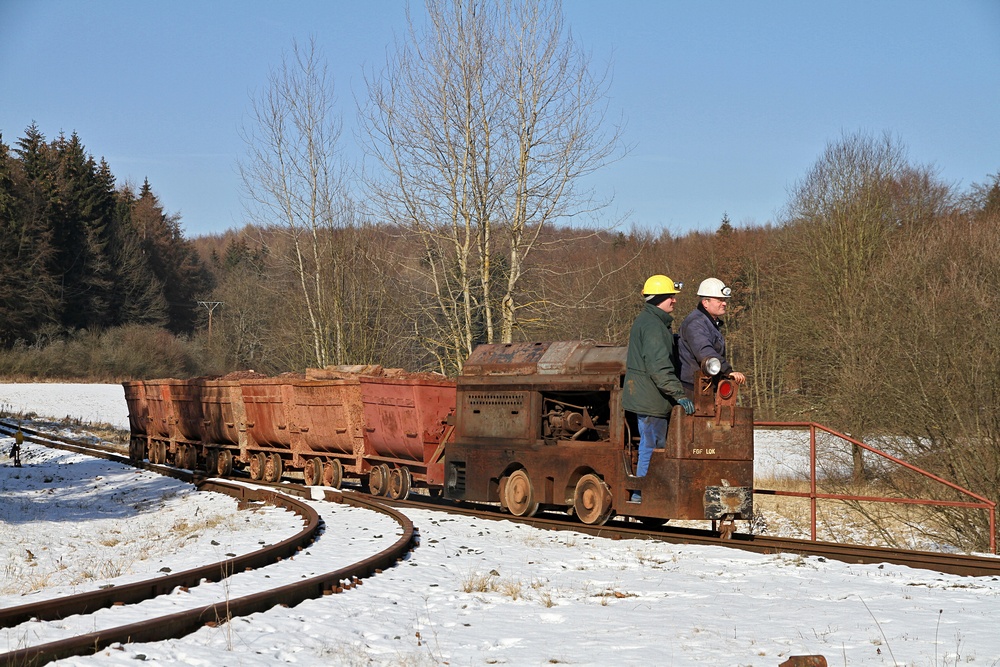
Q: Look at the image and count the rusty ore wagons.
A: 7